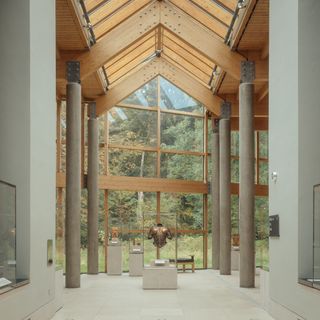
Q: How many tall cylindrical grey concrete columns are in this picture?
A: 5